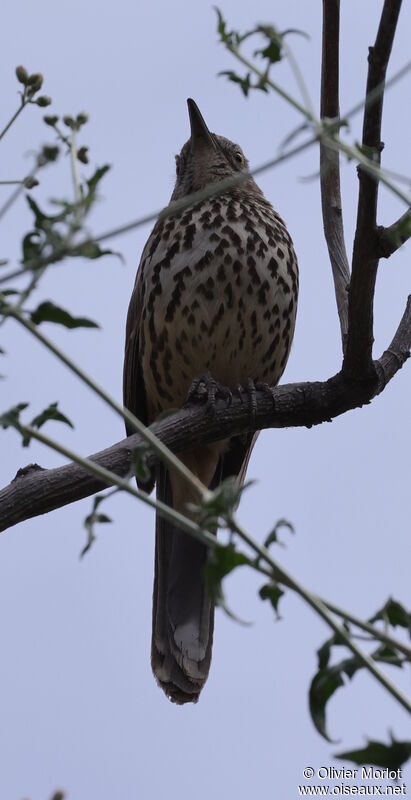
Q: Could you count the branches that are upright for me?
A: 2